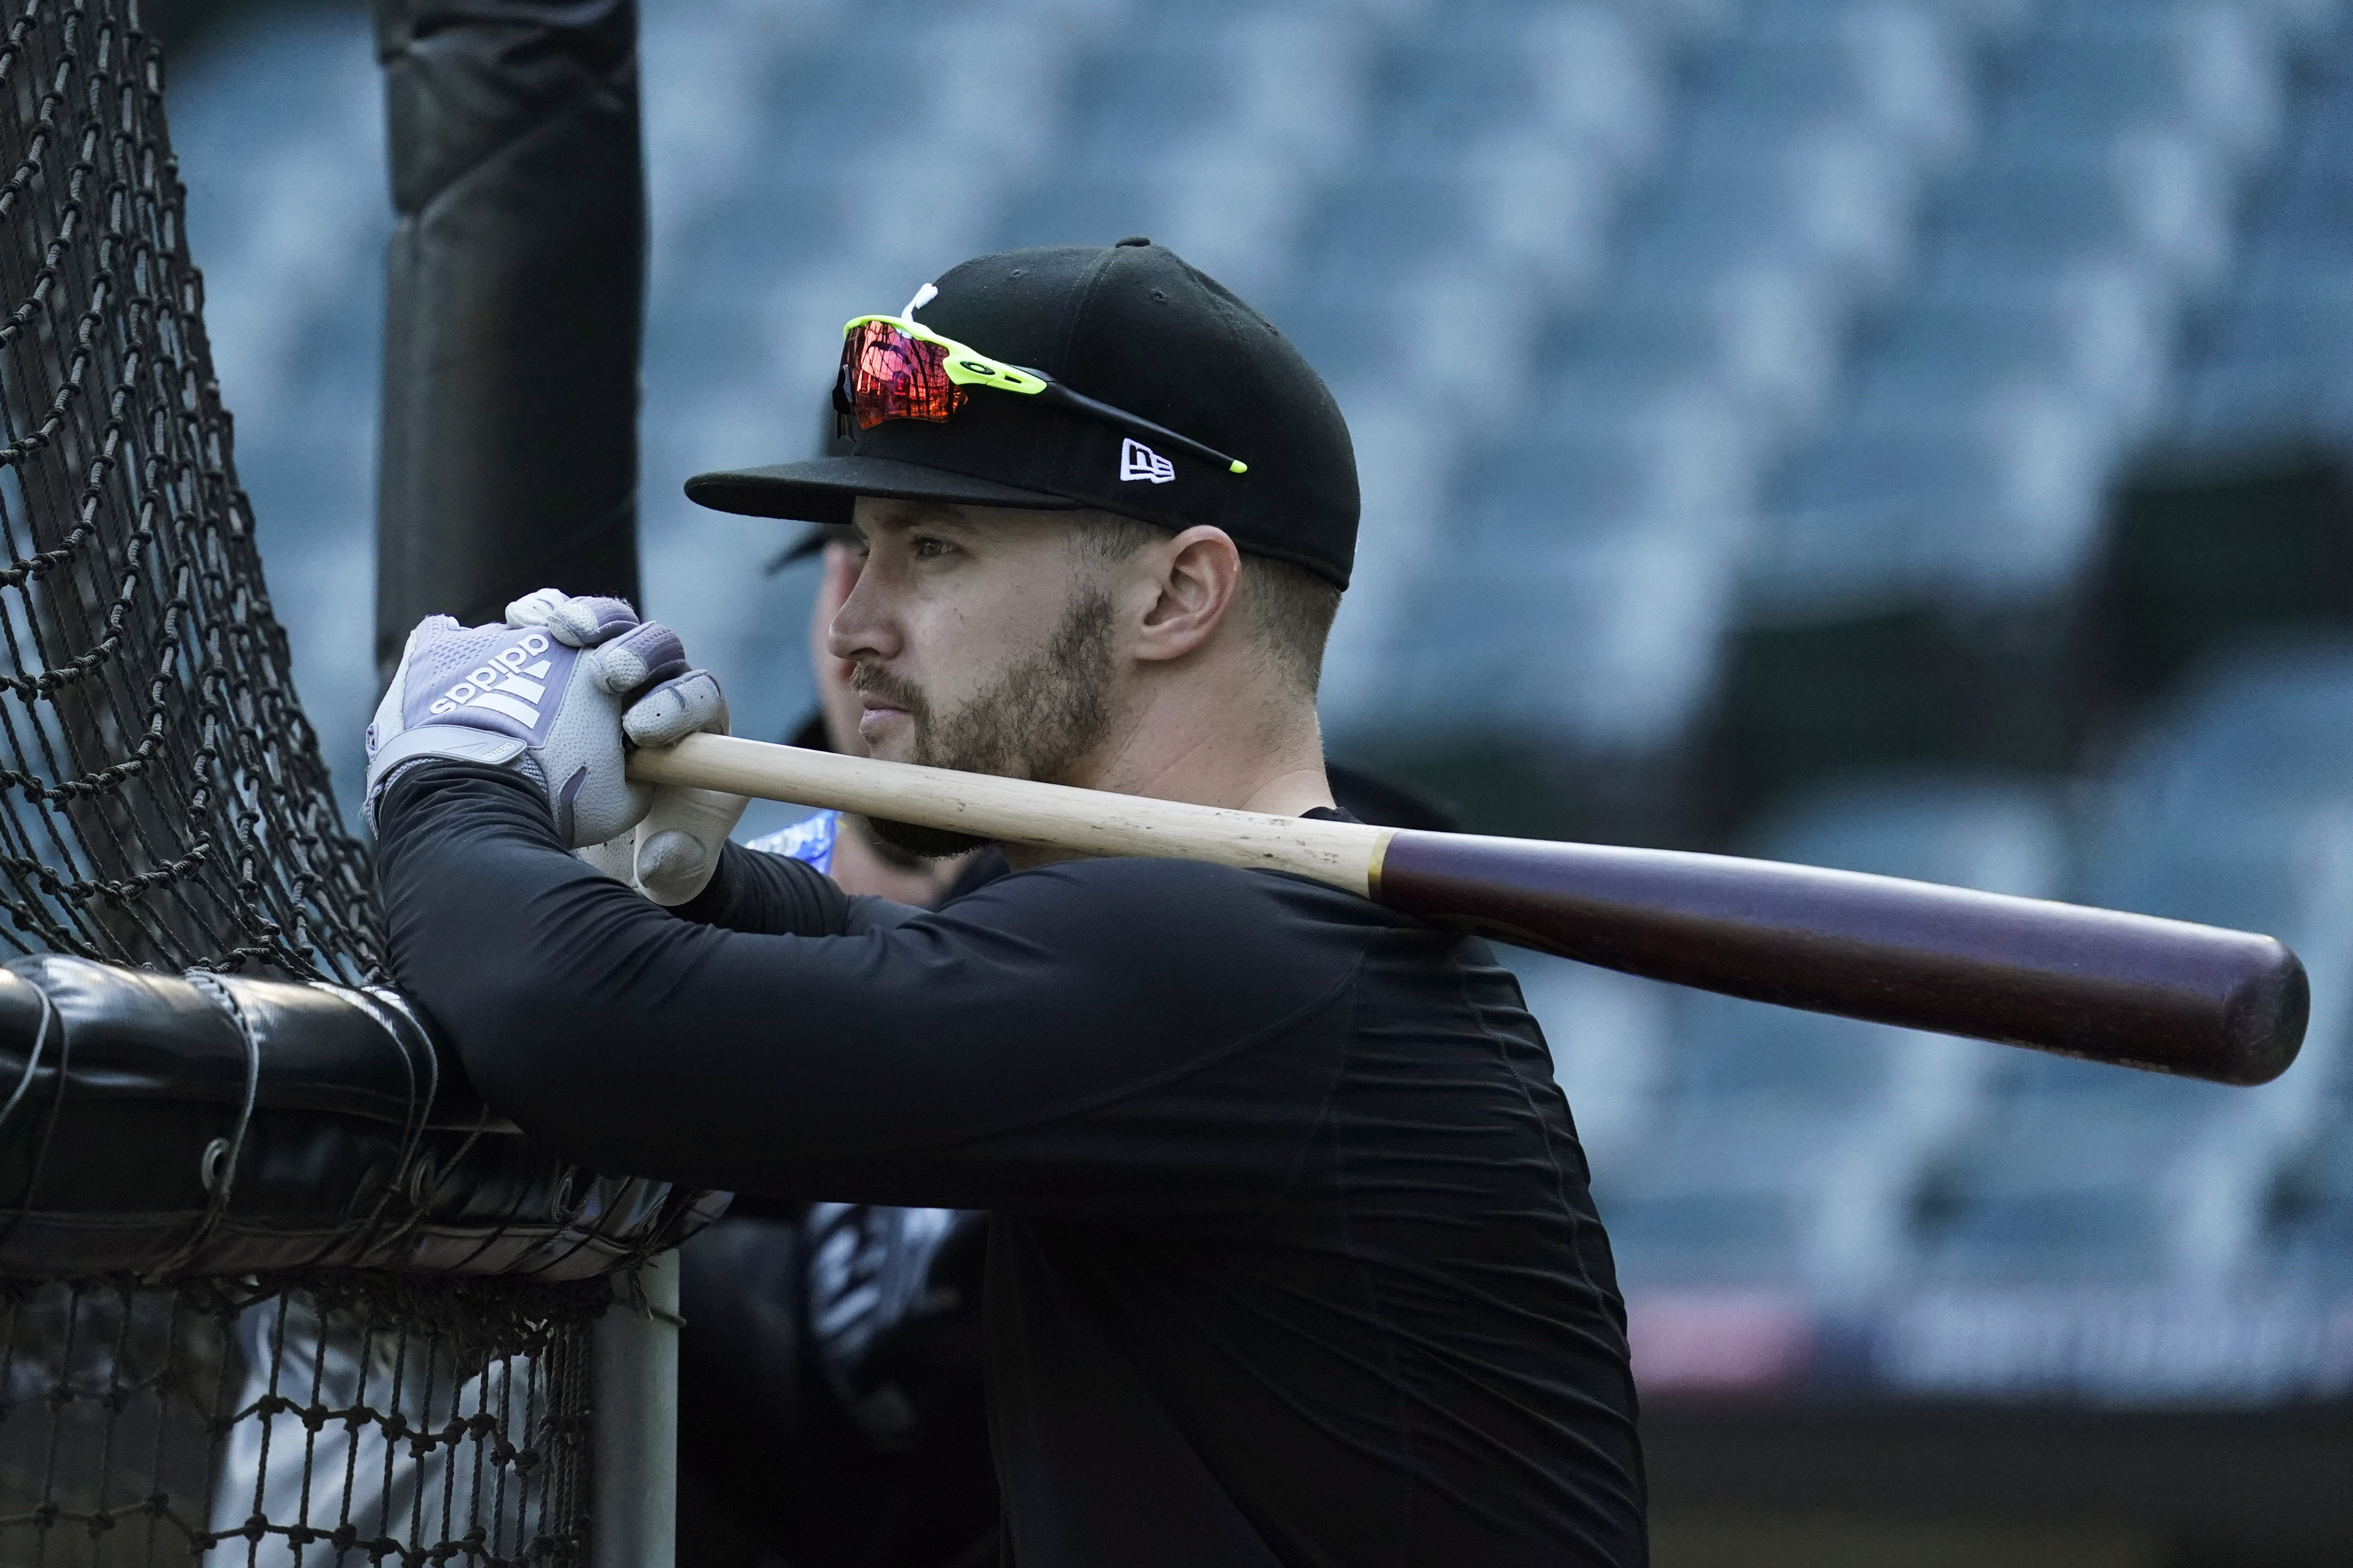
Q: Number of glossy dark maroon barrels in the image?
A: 1